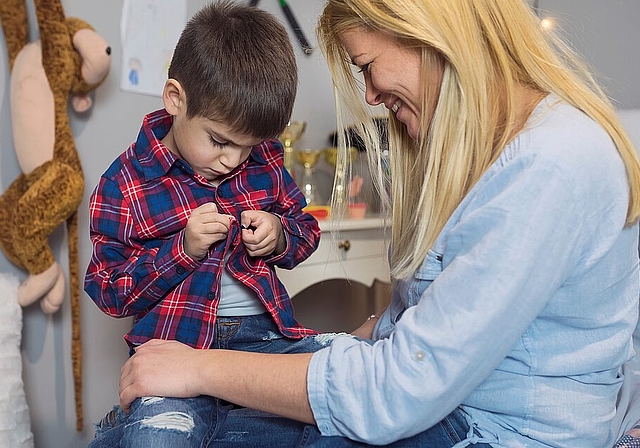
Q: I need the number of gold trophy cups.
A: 3